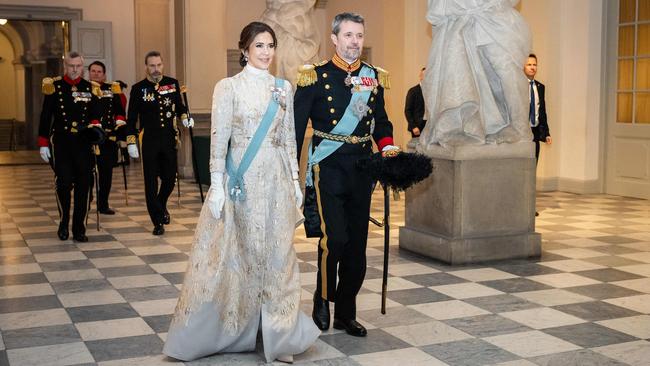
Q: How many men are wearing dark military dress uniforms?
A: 4